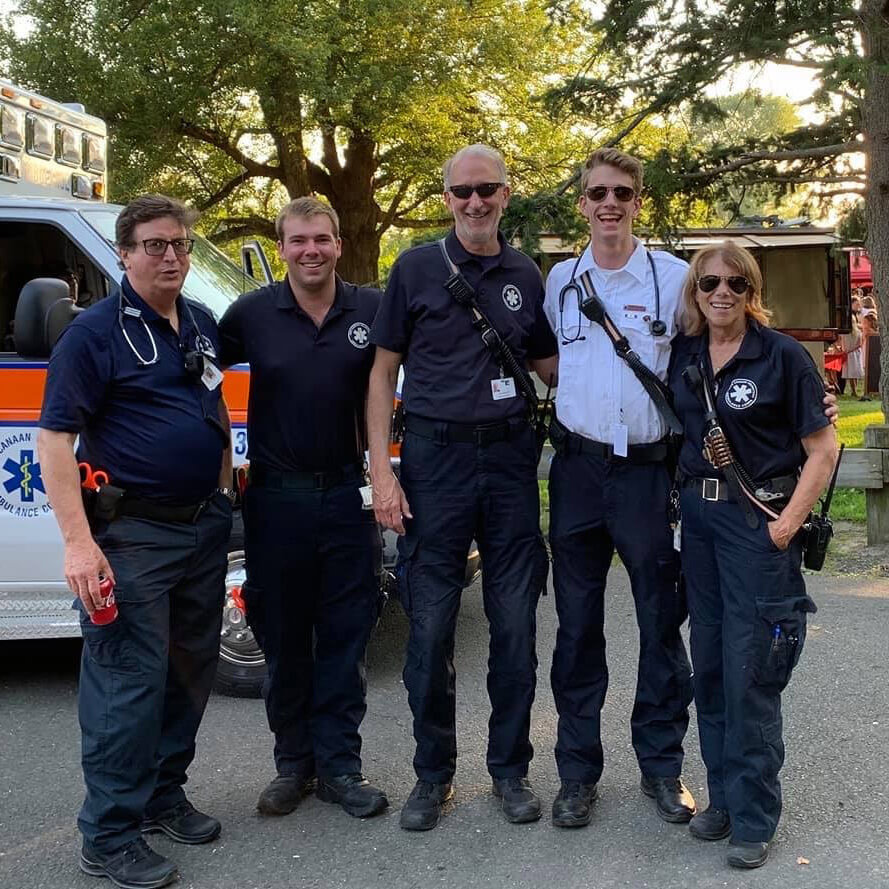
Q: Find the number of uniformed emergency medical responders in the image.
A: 5